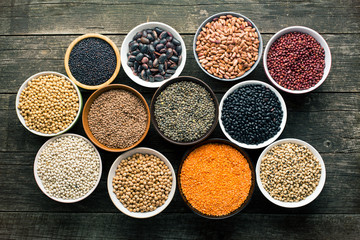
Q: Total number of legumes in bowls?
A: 12